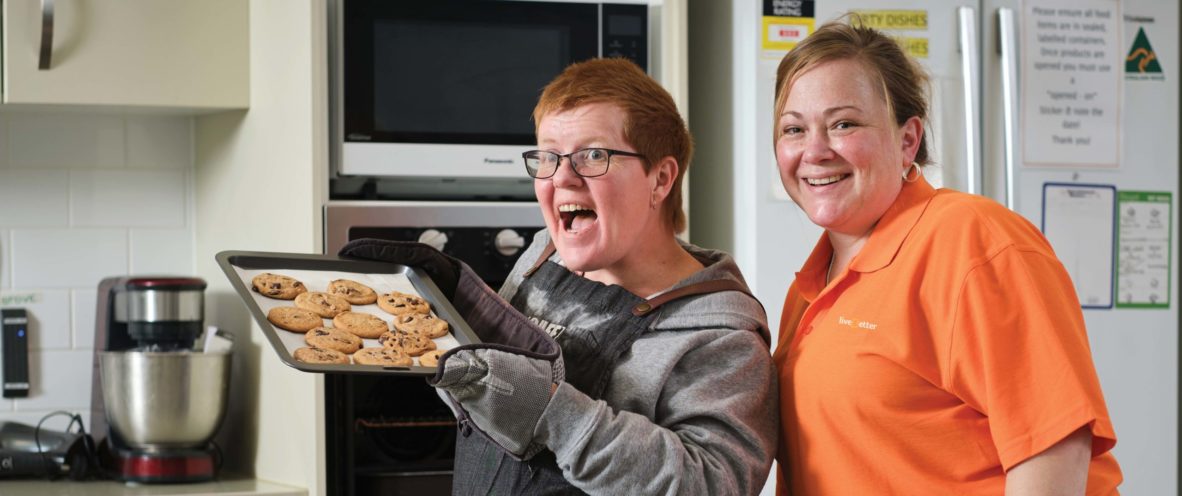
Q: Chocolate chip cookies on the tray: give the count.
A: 12